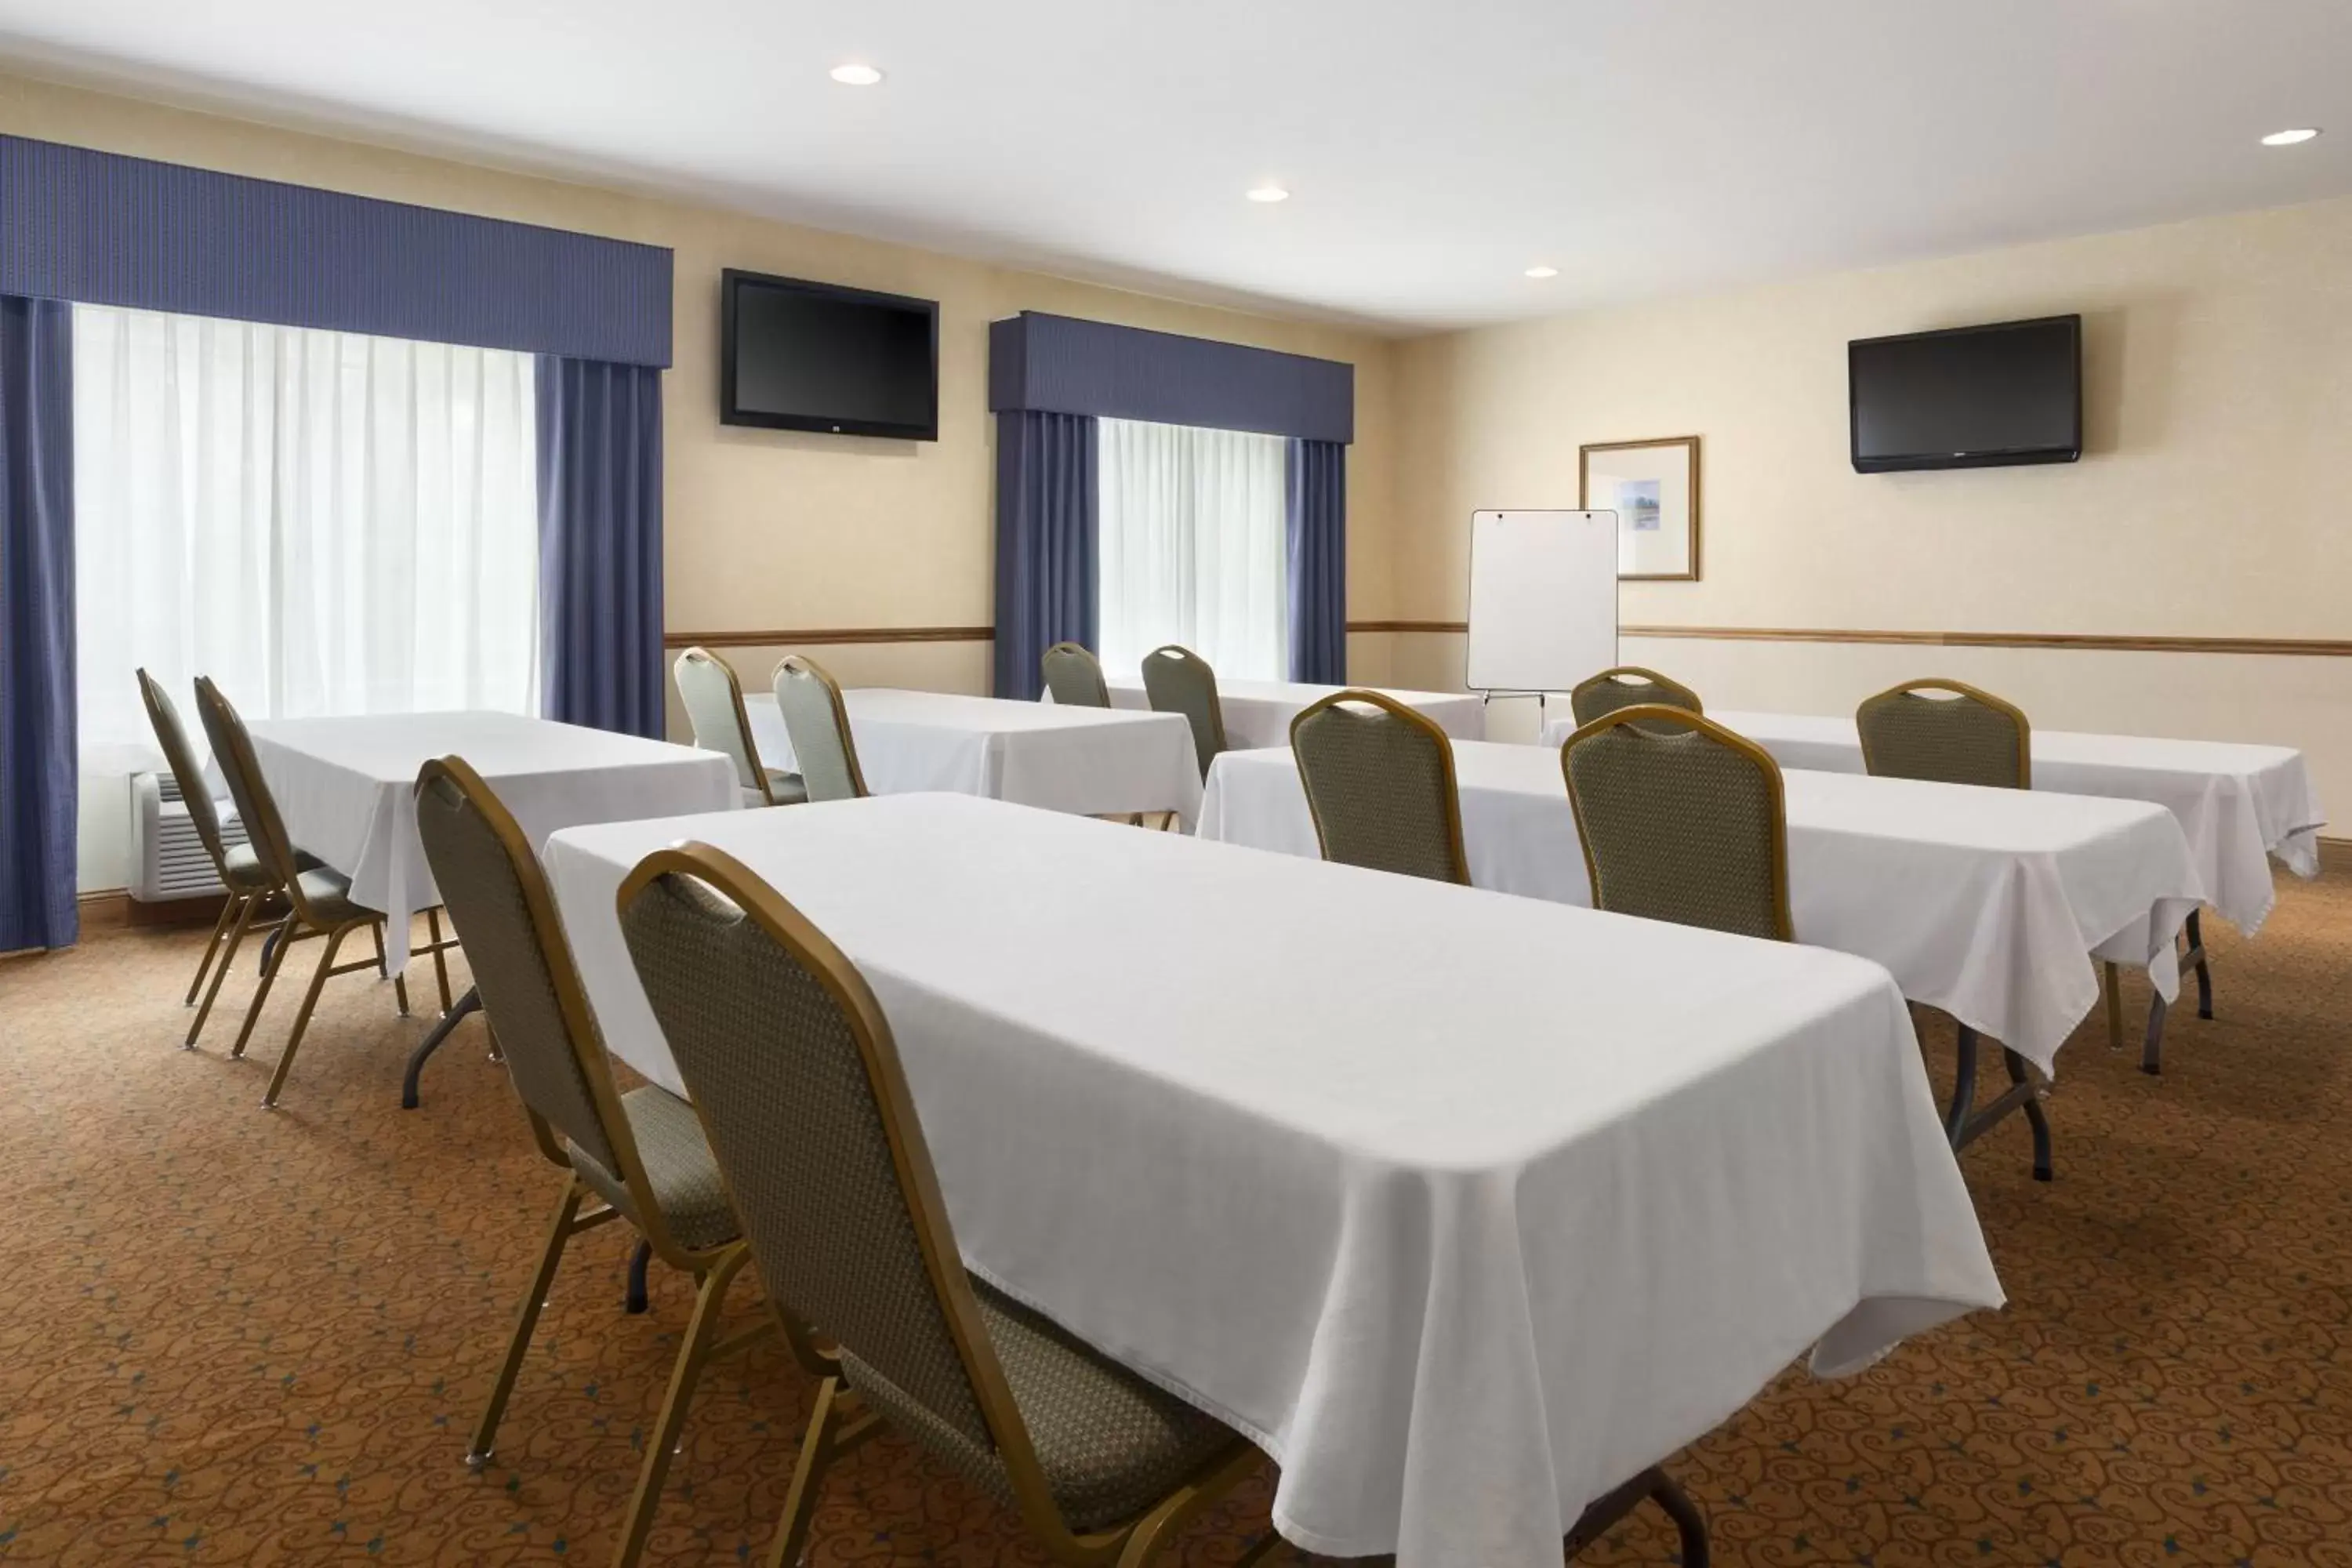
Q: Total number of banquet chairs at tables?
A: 12